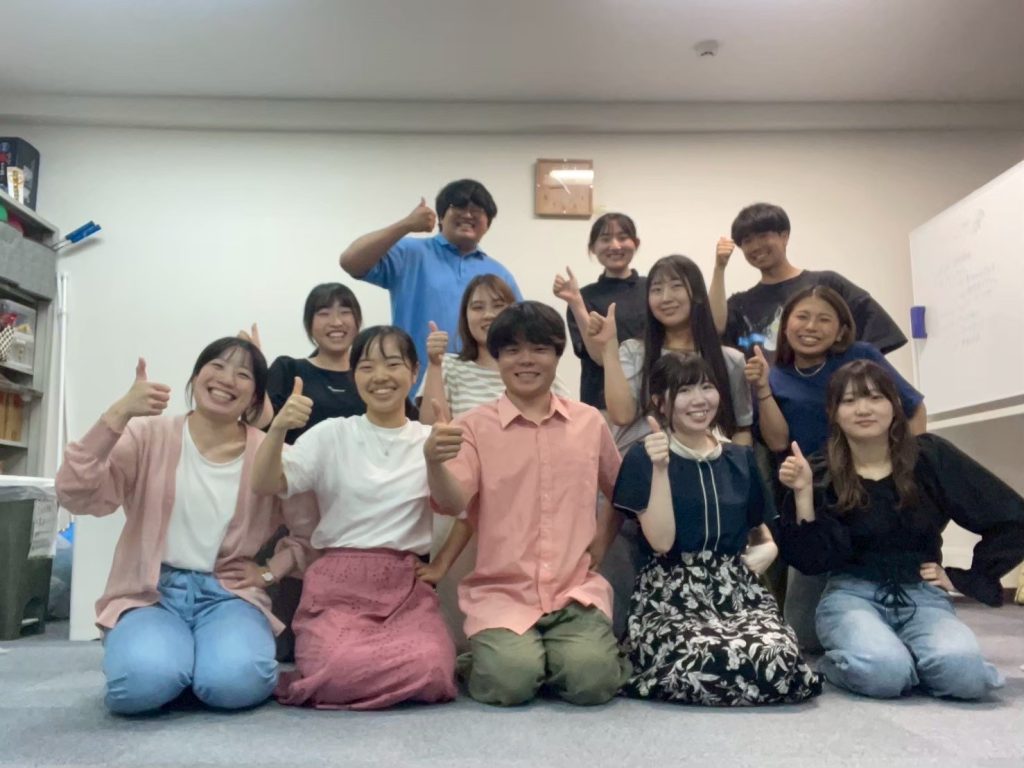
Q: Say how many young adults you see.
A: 12